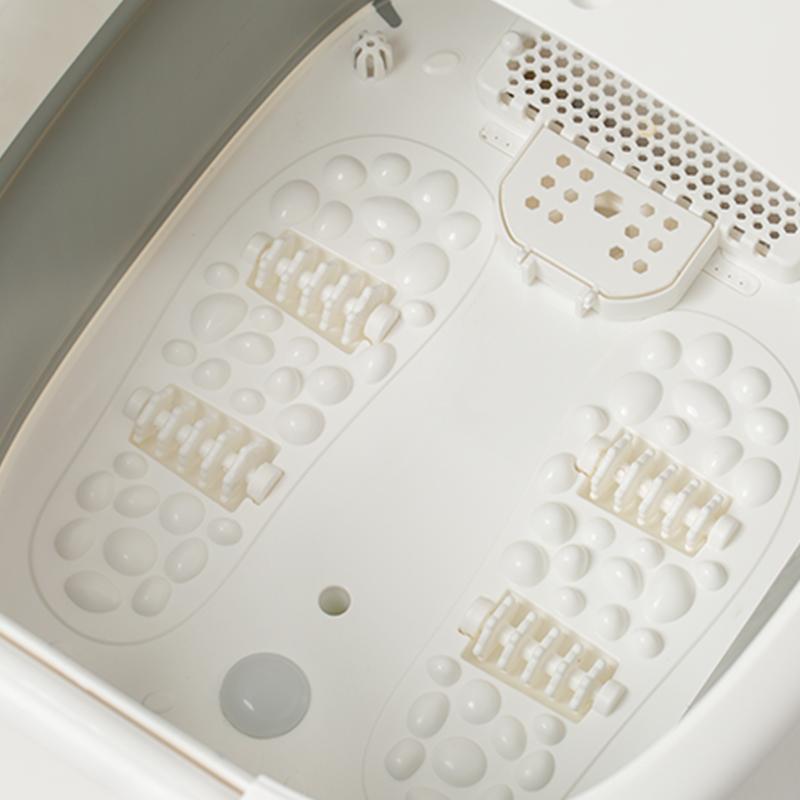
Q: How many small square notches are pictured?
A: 11